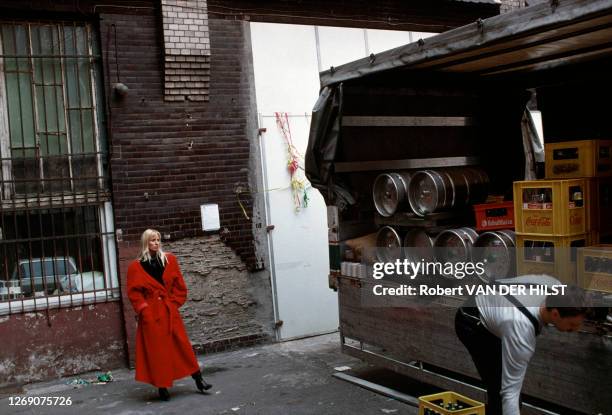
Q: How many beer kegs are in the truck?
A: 6